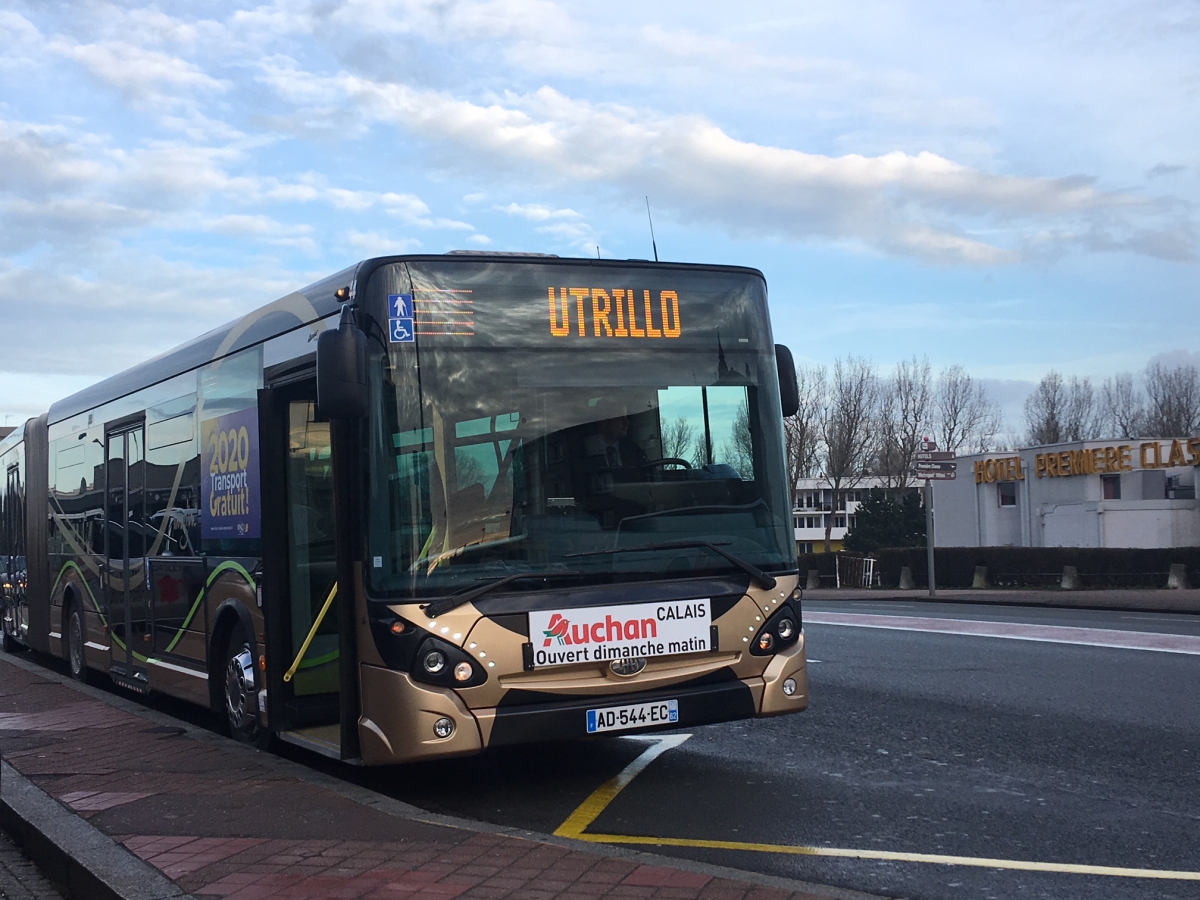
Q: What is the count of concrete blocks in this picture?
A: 5